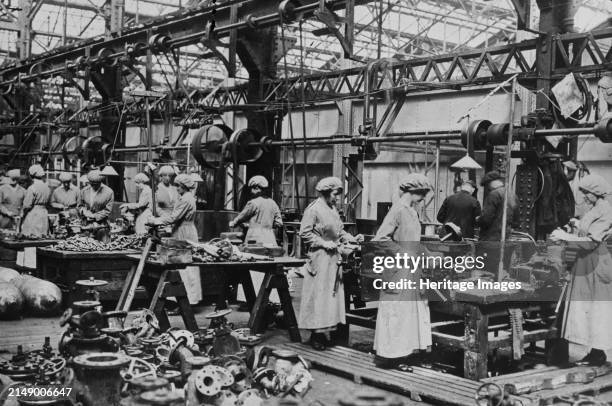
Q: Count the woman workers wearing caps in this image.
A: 11